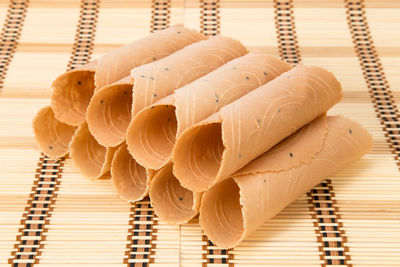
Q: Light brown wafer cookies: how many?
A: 9